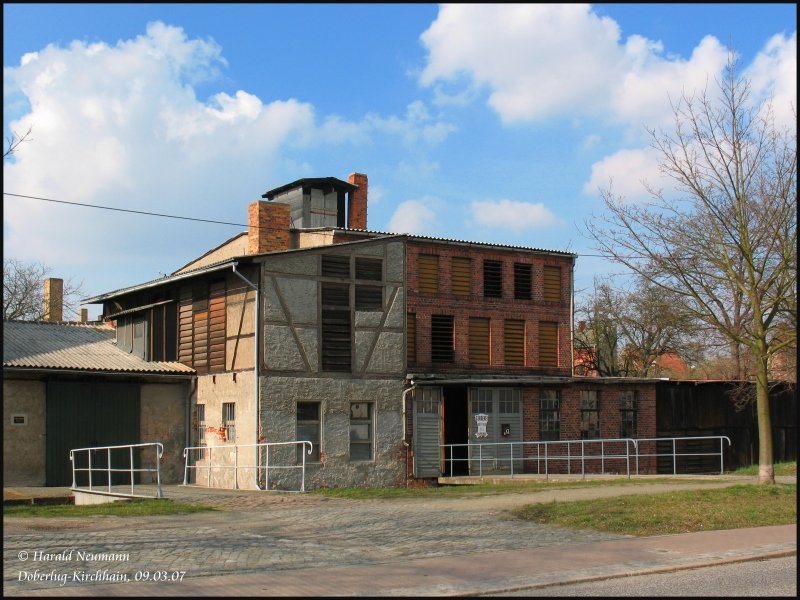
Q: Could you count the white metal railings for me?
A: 4